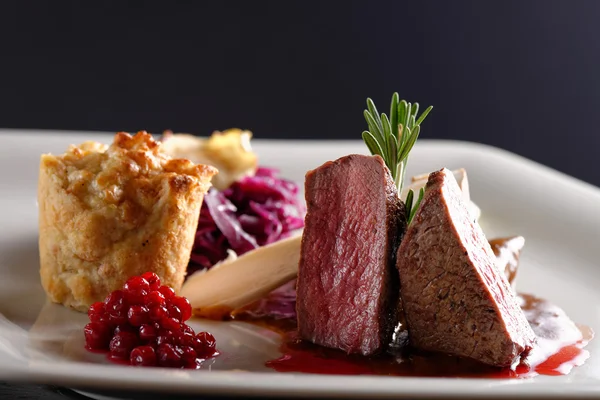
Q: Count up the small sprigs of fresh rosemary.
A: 1